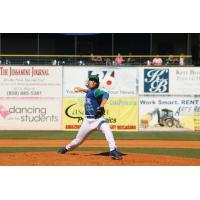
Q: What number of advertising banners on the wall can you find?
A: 6